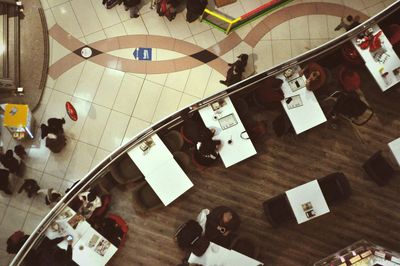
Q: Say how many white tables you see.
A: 8